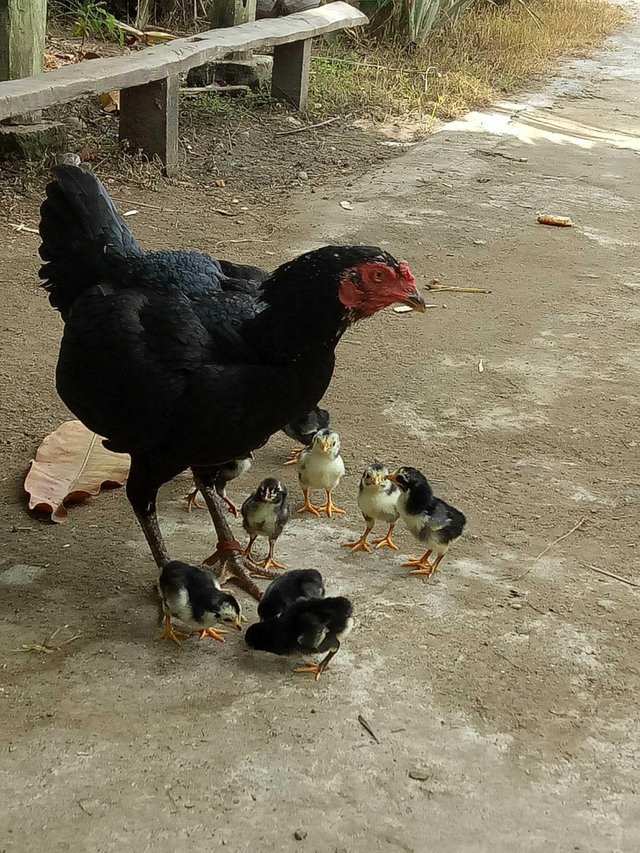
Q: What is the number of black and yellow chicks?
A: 9